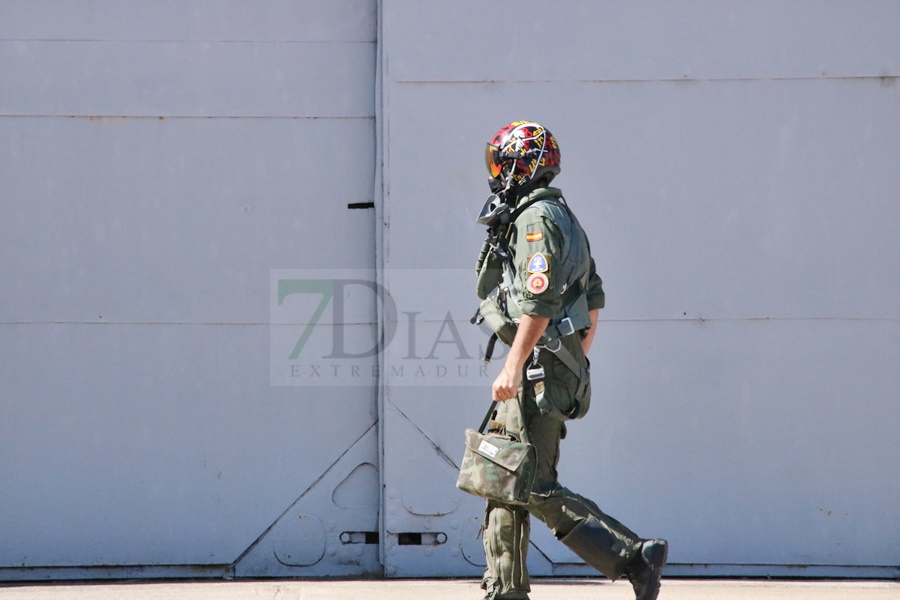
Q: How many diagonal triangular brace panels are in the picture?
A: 2